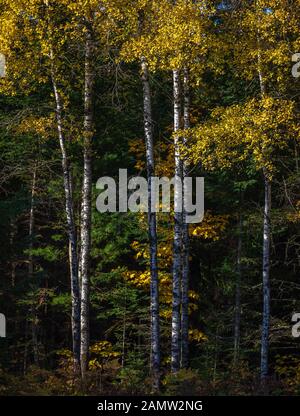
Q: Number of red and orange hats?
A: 0